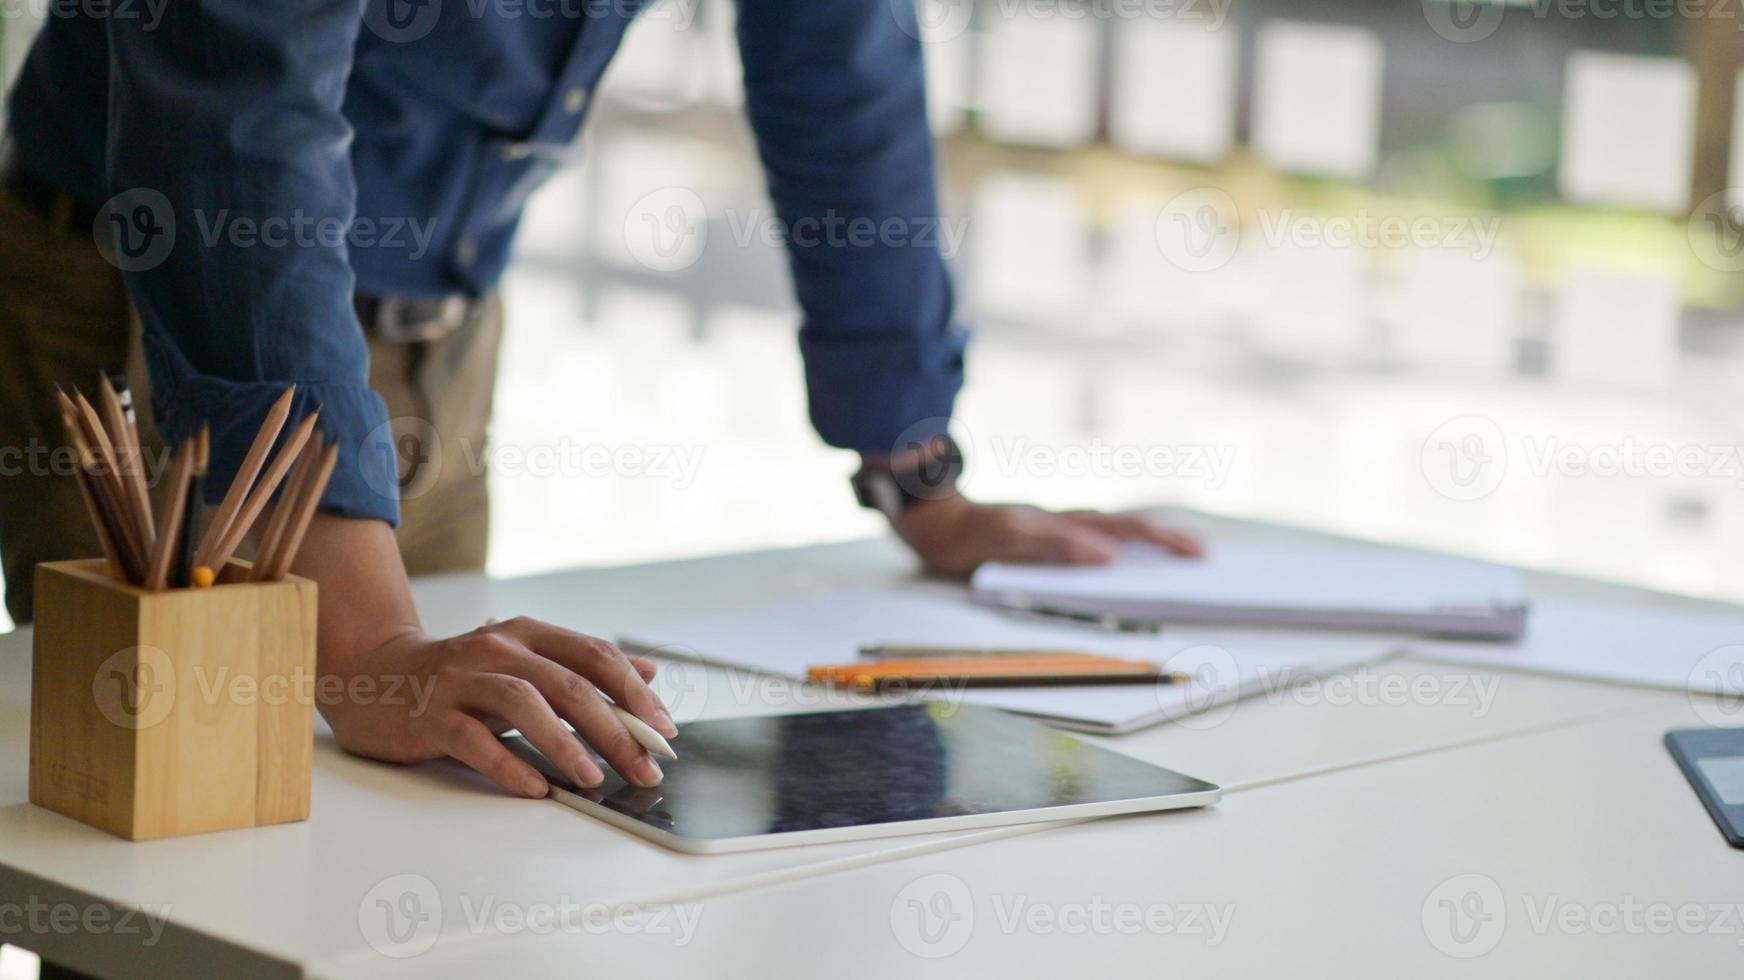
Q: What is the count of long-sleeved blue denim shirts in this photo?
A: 1